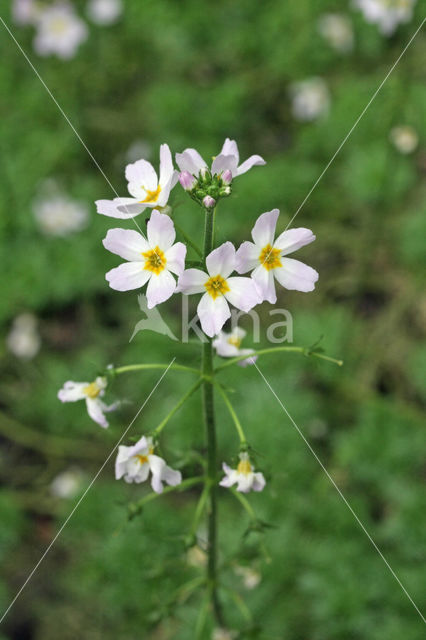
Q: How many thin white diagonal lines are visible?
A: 4